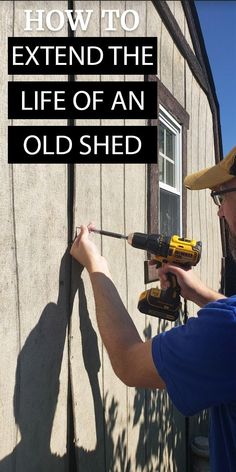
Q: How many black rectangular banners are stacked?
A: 3